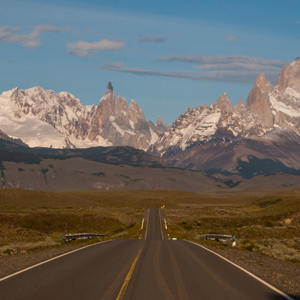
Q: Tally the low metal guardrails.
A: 2